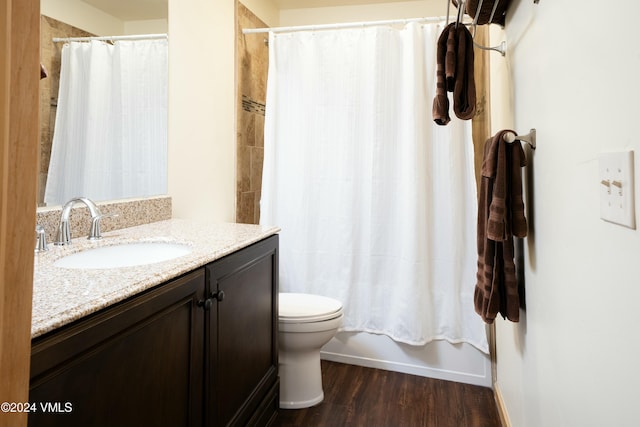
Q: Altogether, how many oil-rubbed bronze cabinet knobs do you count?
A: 2